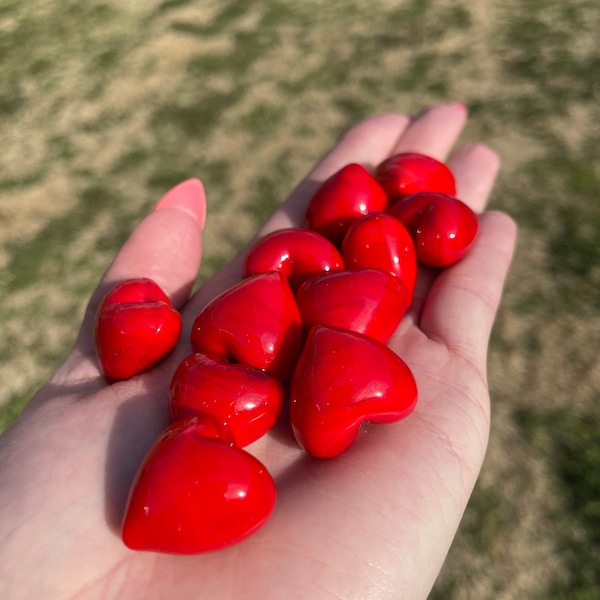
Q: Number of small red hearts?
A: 11